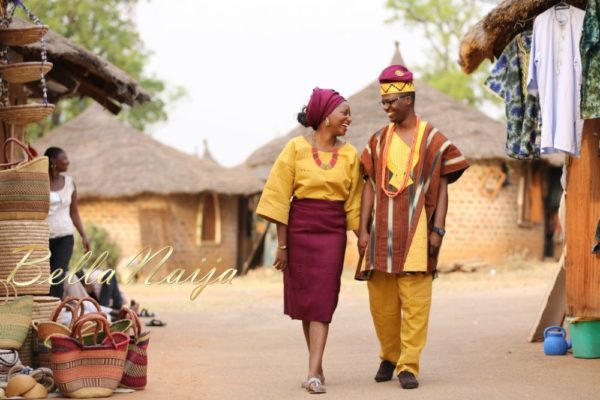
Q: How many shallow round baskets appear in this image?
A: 3